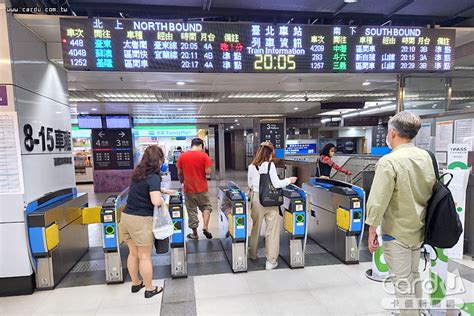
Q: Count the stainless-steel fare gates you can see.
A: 6